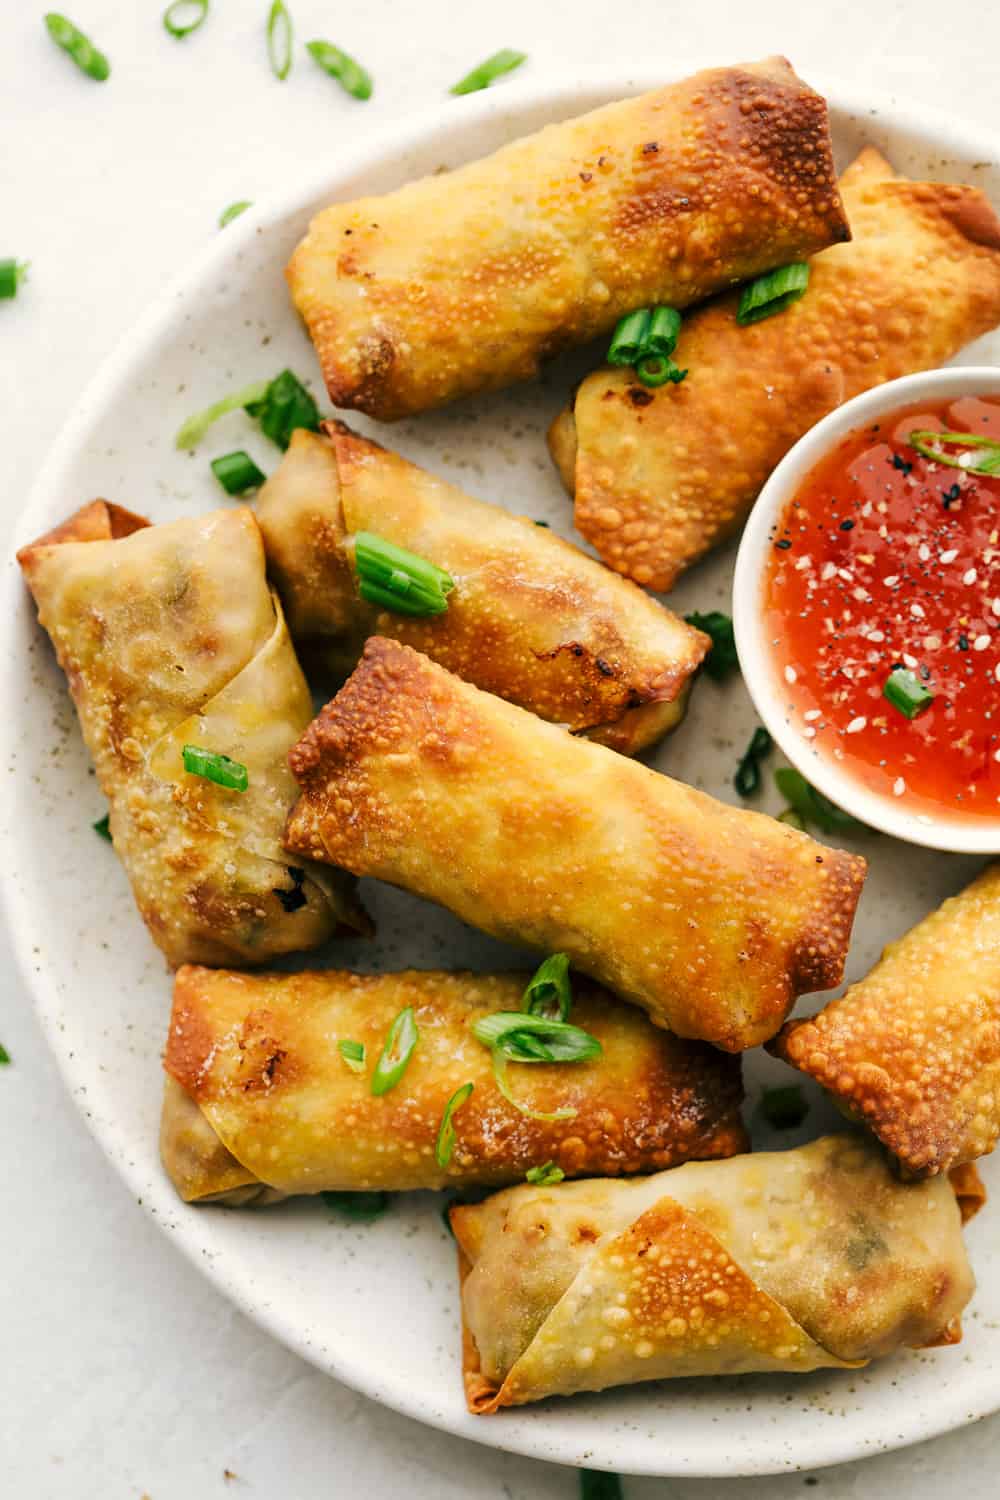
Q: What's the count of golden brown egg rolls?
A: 8